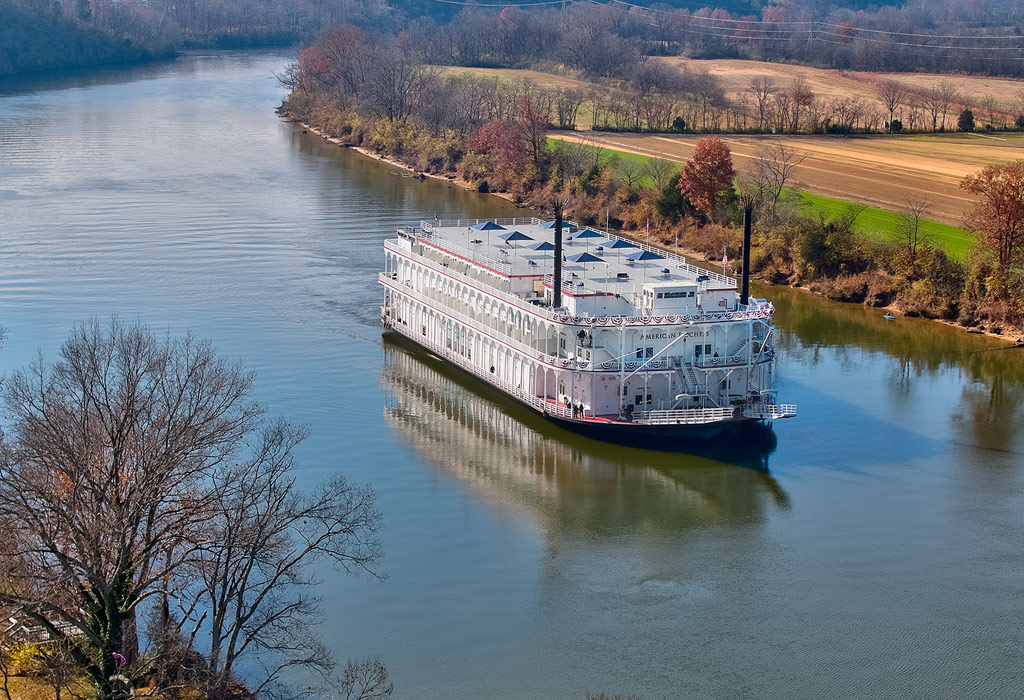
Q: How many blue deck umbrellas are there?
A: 8